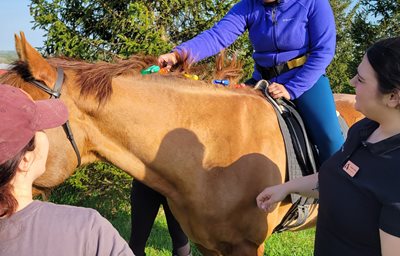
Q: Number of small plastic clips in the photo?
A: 5